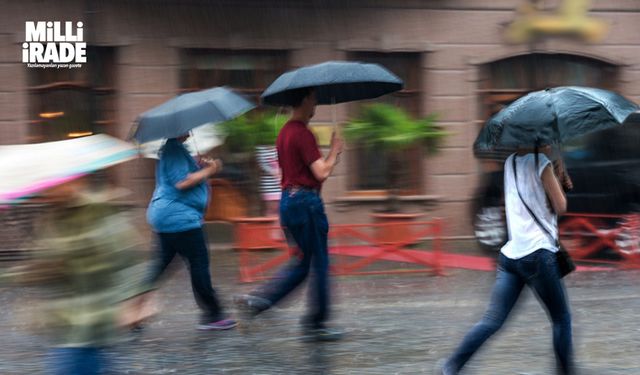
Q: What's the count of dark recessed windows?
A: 4